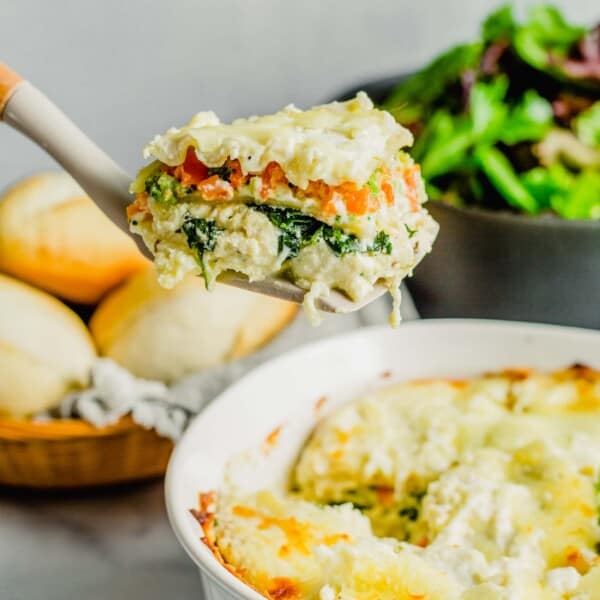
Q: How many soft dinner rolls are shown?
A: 3